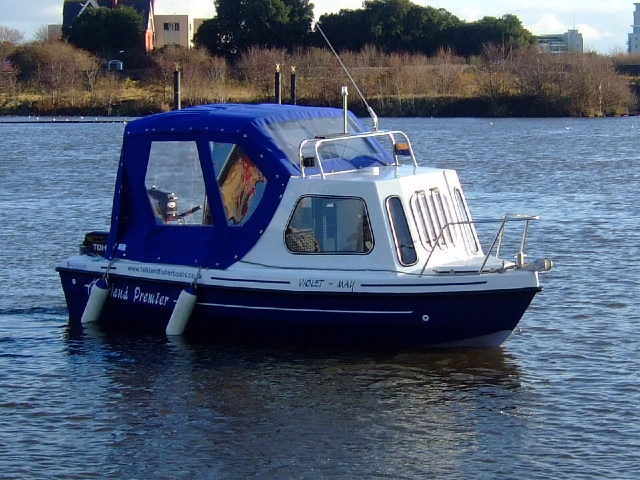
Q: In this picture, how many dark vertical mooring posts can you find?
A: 3